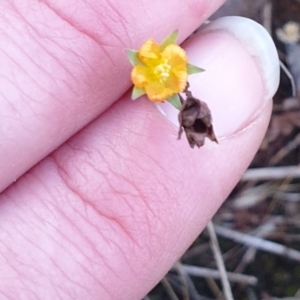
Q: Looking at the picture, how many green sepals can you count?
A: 5